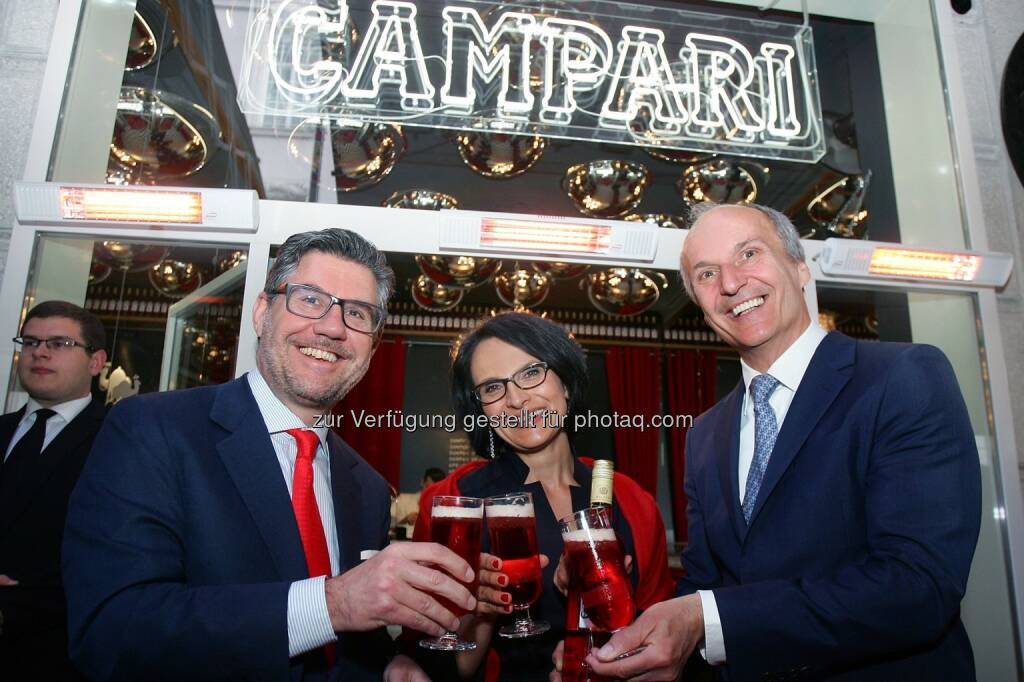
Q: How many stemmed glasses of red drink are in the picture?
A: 3